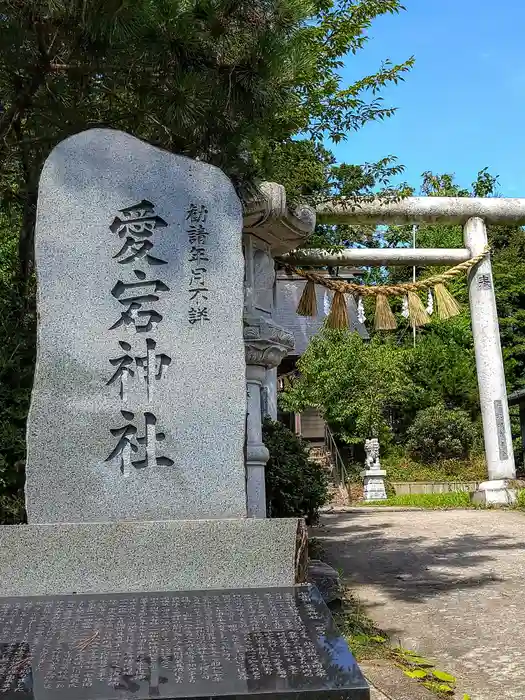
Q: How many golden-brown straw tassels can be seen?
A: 5